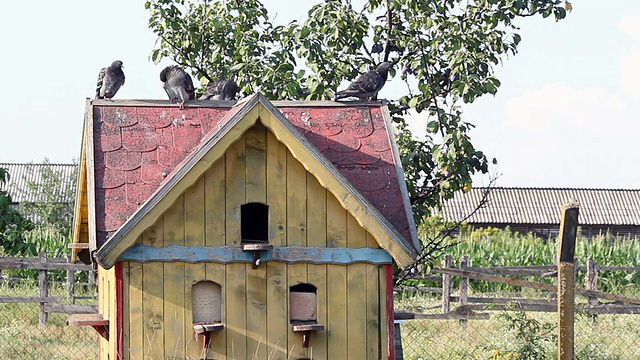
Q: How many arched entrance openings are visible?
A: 3